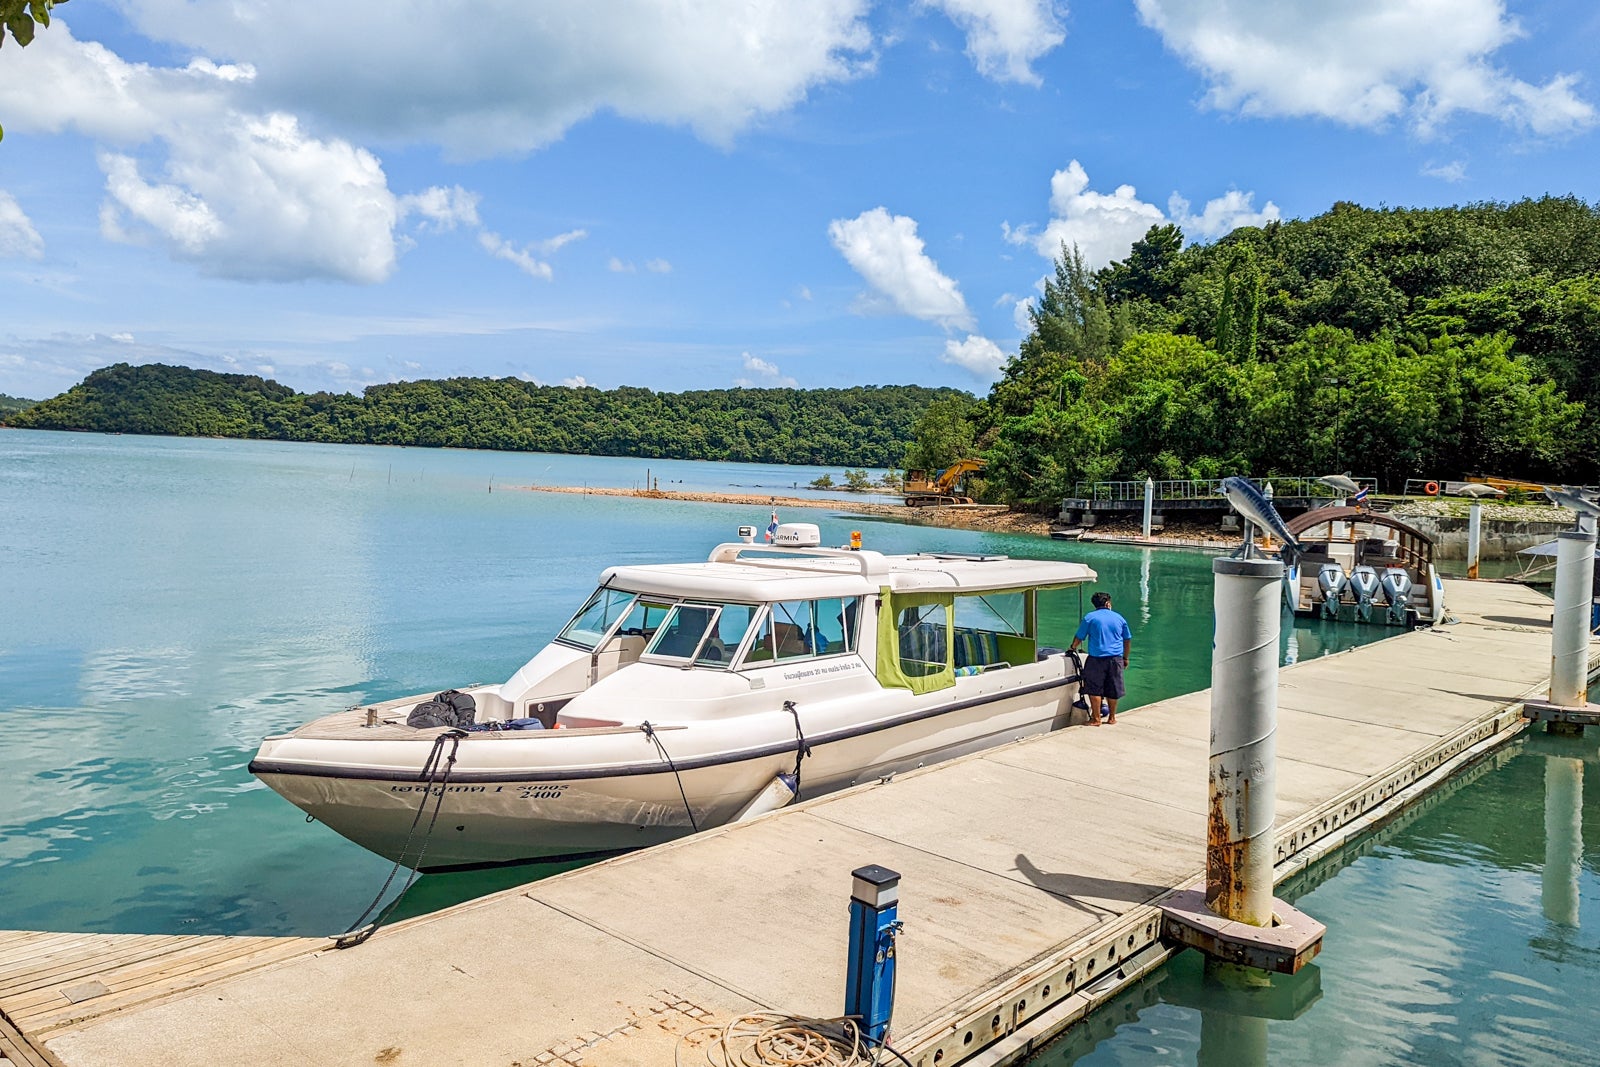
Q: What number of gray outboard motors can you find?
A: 3